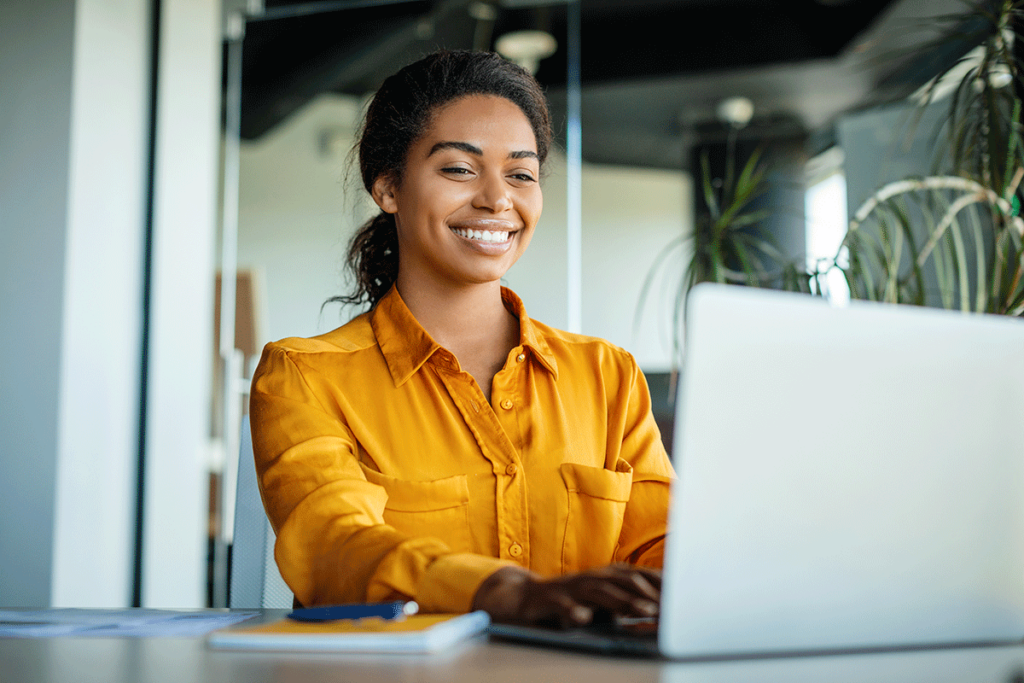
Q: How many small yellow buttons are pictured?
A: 4